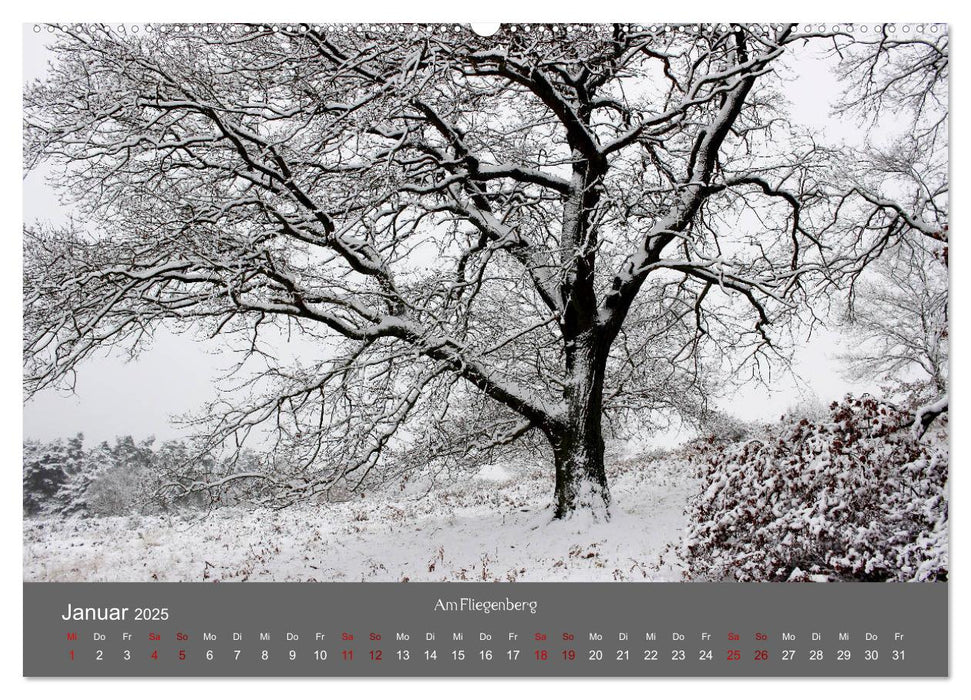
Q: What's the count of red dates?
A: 9